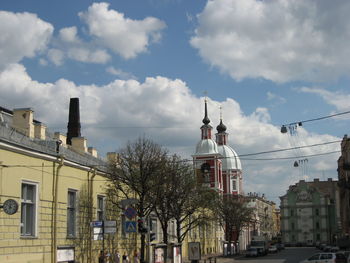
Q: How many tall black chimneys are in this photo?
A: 1